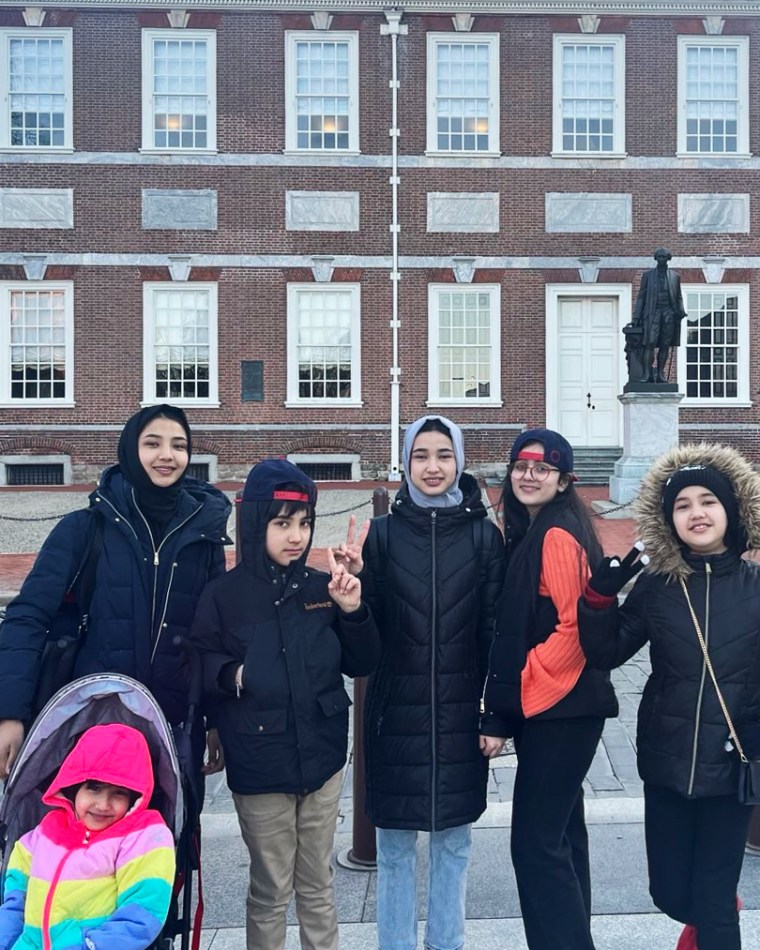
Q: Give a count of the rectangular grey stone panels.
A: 6